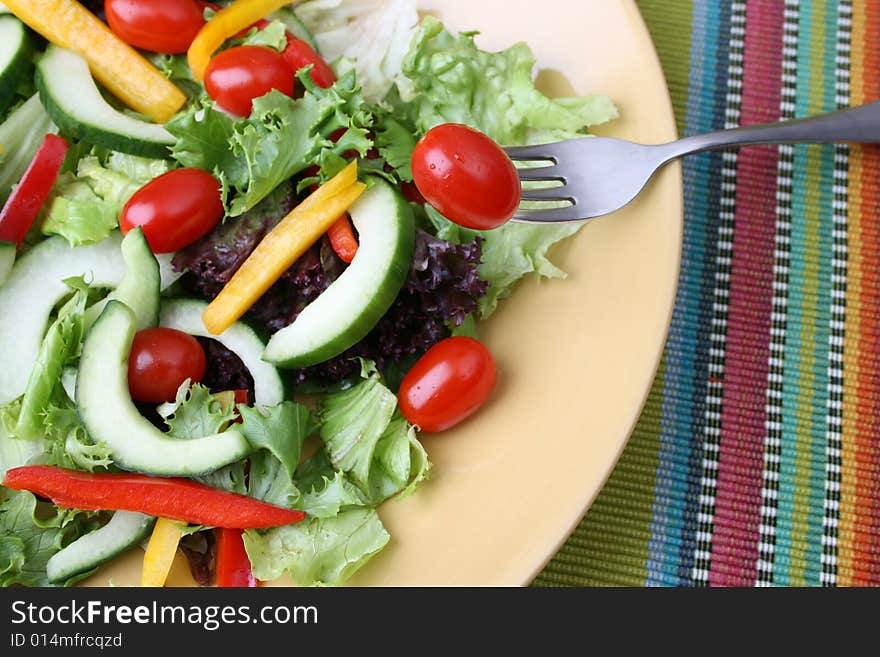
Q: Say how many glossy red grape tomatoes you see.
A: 6